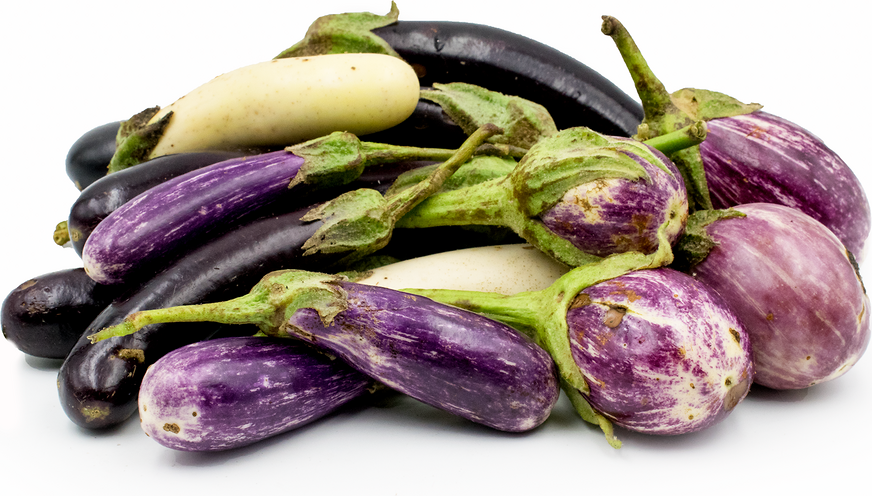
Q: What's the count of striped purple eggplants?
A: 7